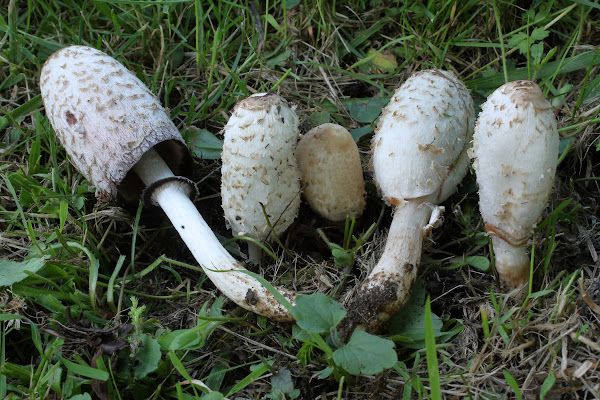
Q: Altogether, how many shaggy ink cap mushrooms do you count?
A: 5